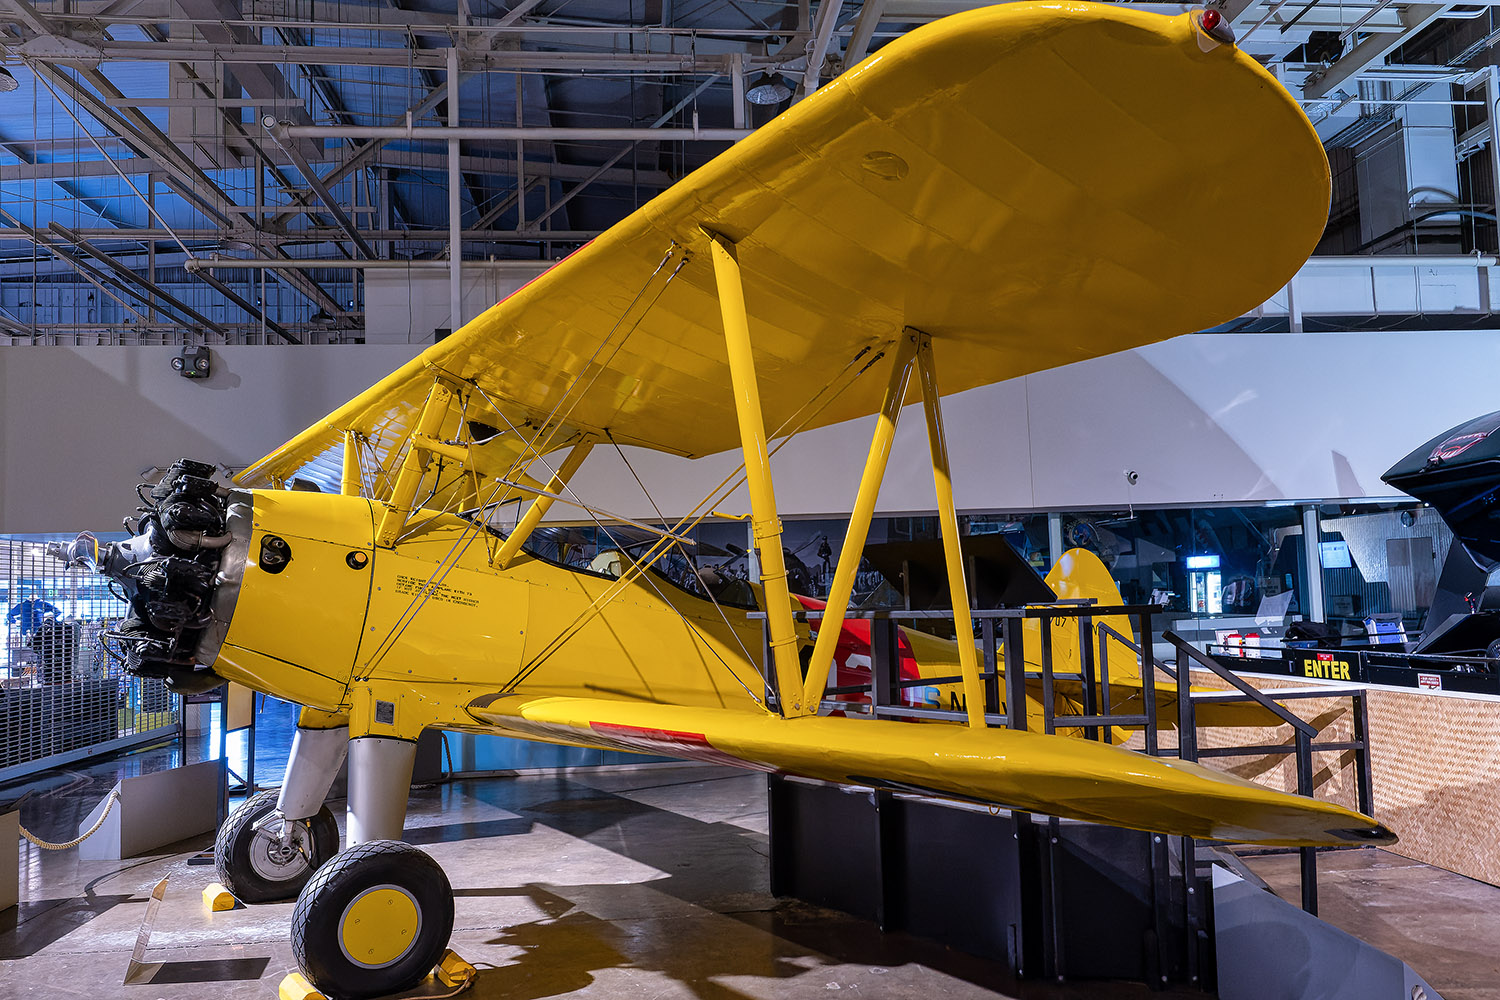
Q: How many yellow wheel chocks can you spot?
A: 3